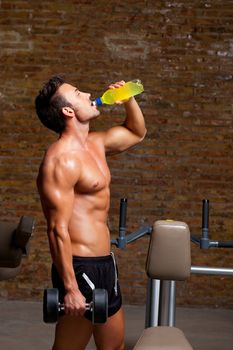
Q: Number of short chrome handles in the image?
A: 1